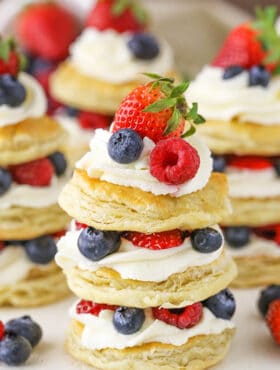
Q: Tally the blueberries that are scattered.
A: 3